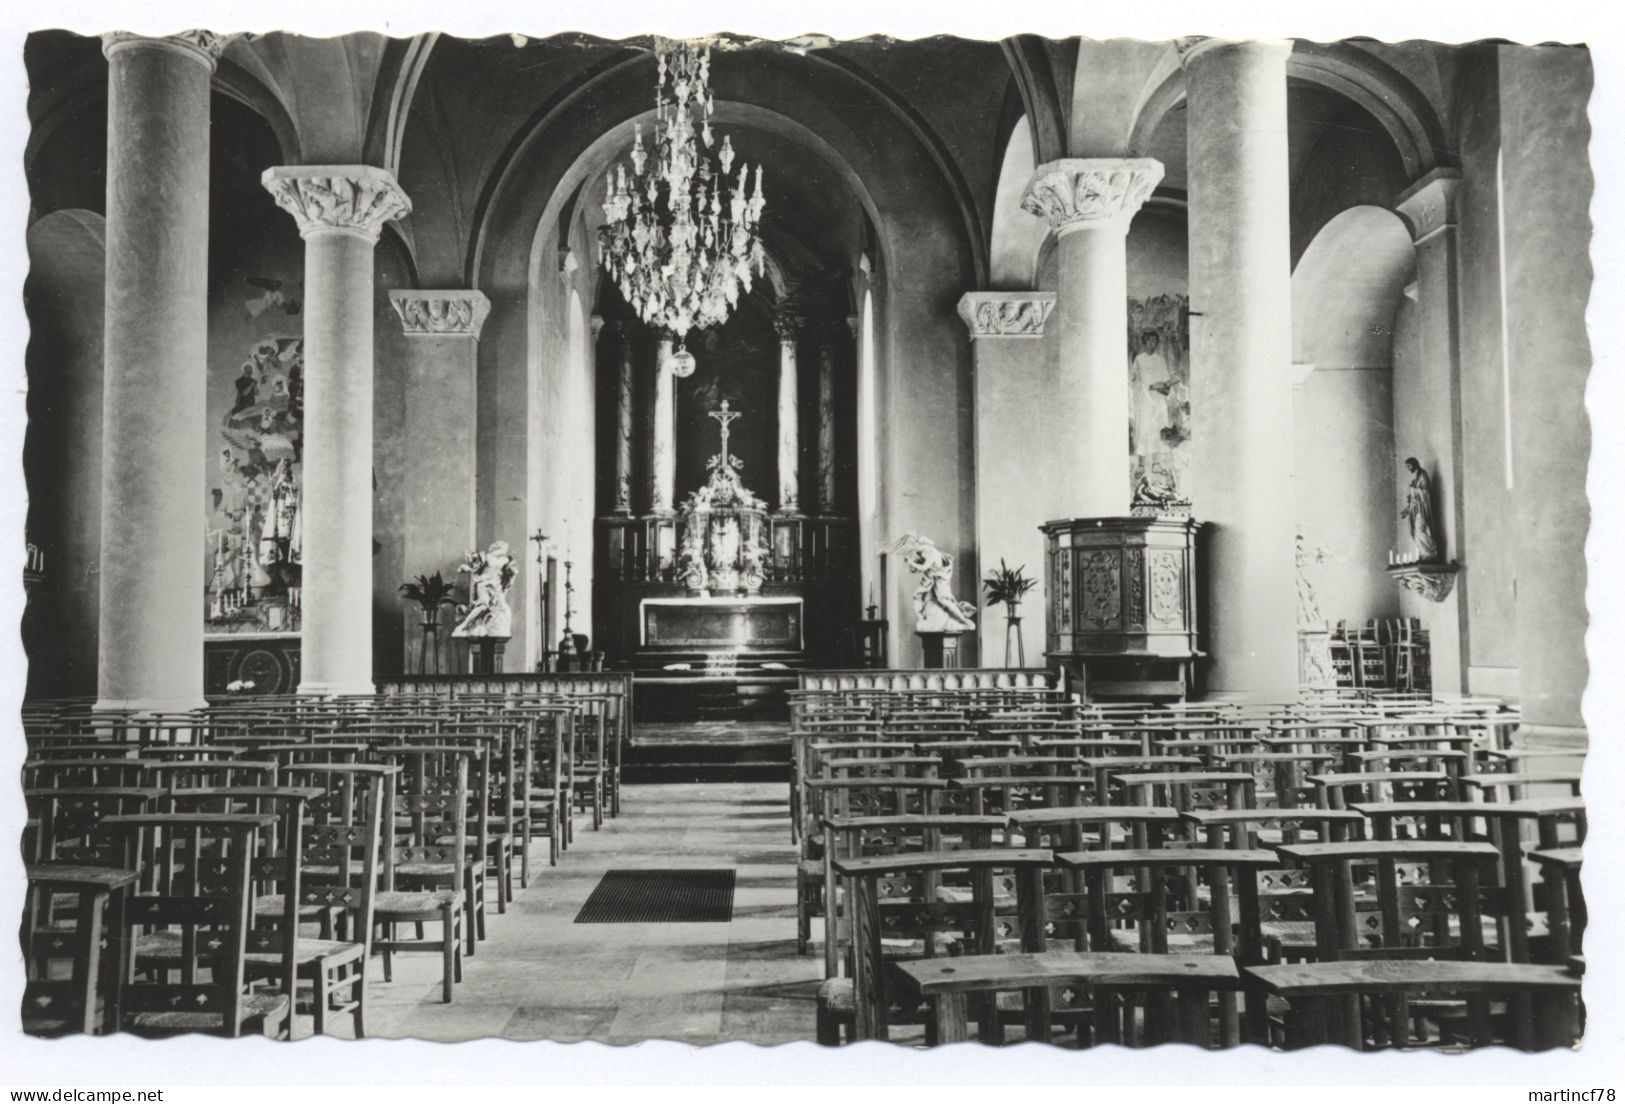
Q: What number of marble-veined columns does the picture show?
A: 4